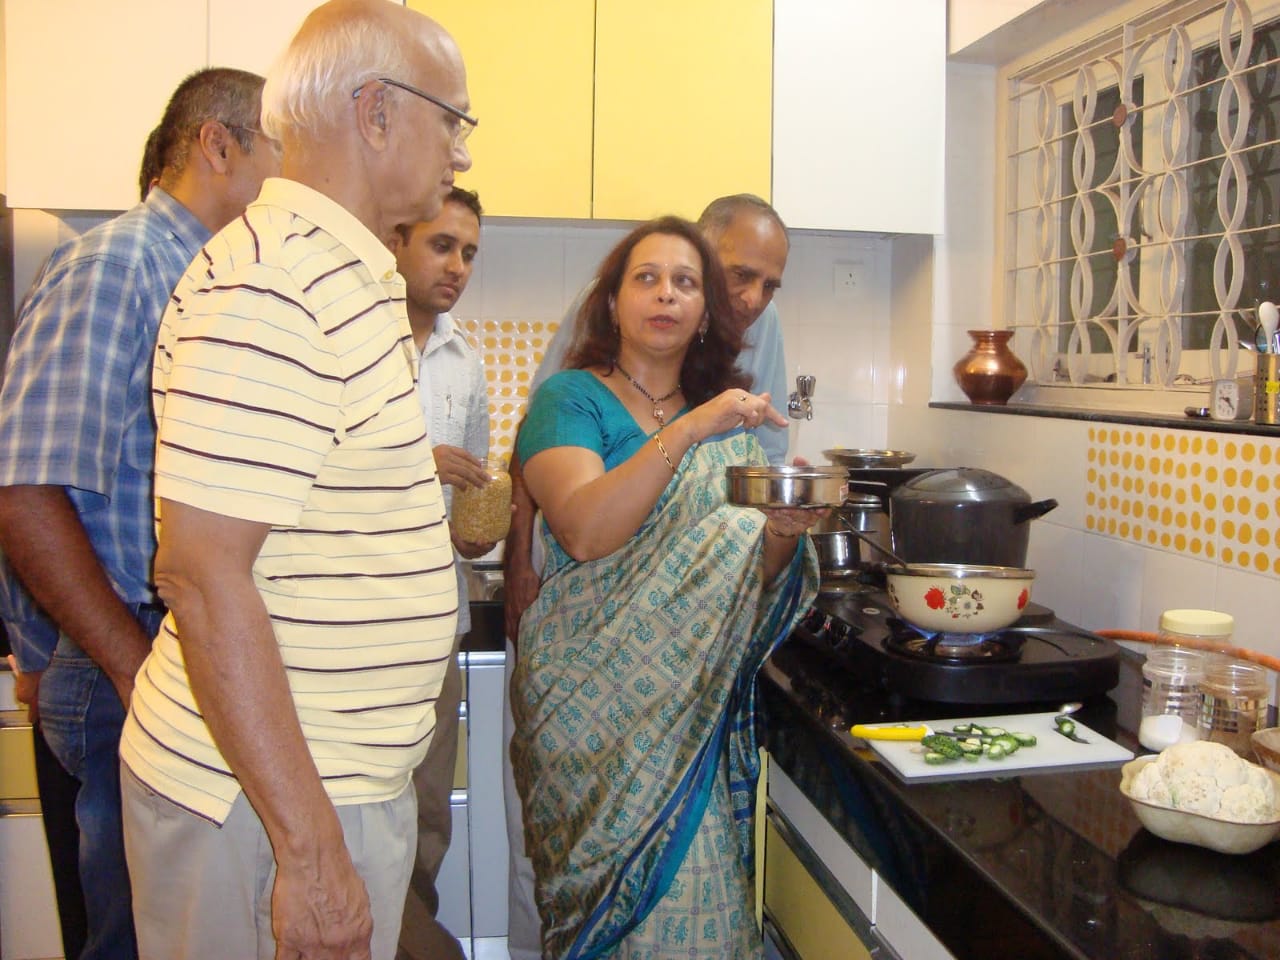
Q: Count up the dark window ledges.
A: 1